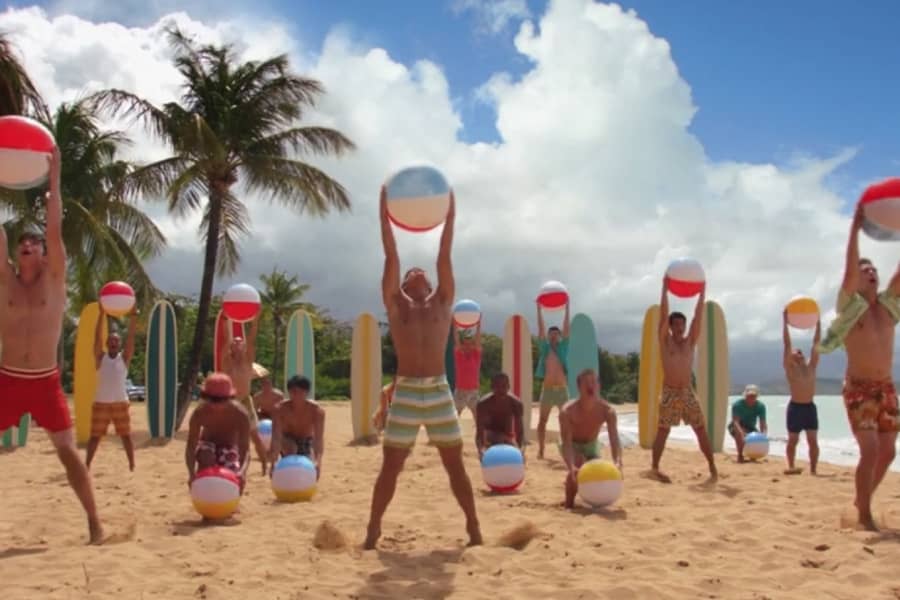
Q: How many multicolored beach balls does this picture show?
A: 15